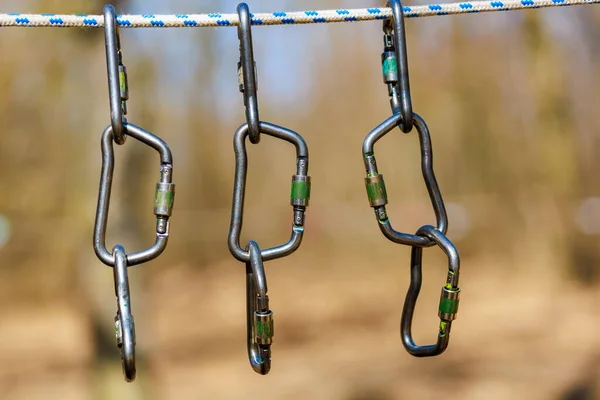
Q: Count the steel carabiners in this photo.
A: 9